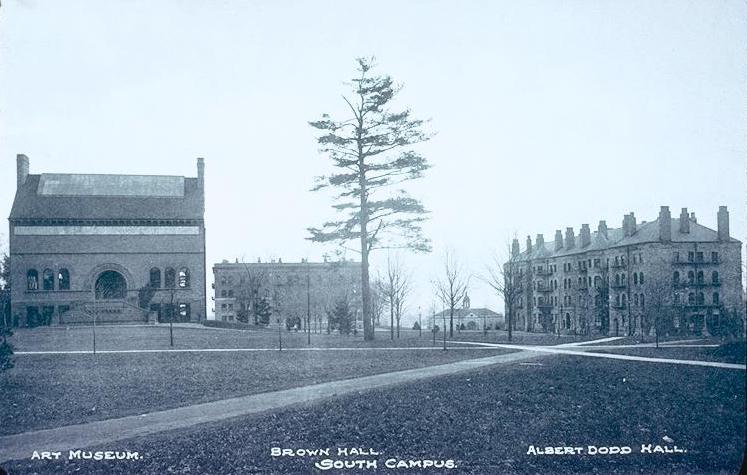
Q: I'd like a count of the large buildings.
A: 3